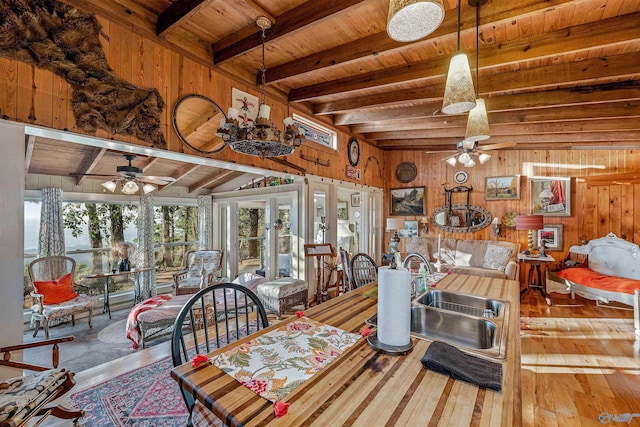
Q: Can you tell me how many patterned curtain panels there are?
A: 3